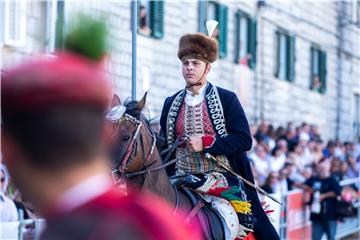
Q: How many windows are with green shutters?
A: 5